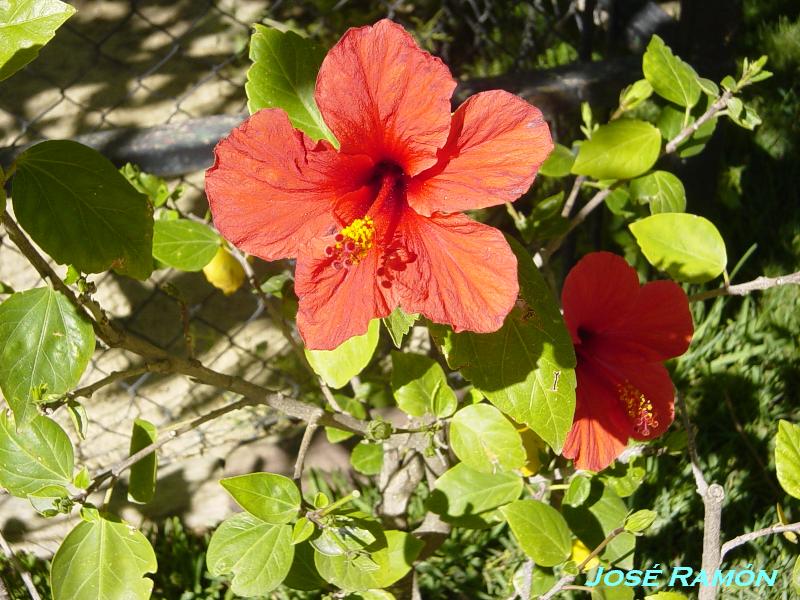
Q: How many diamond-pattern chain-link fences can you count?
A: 1